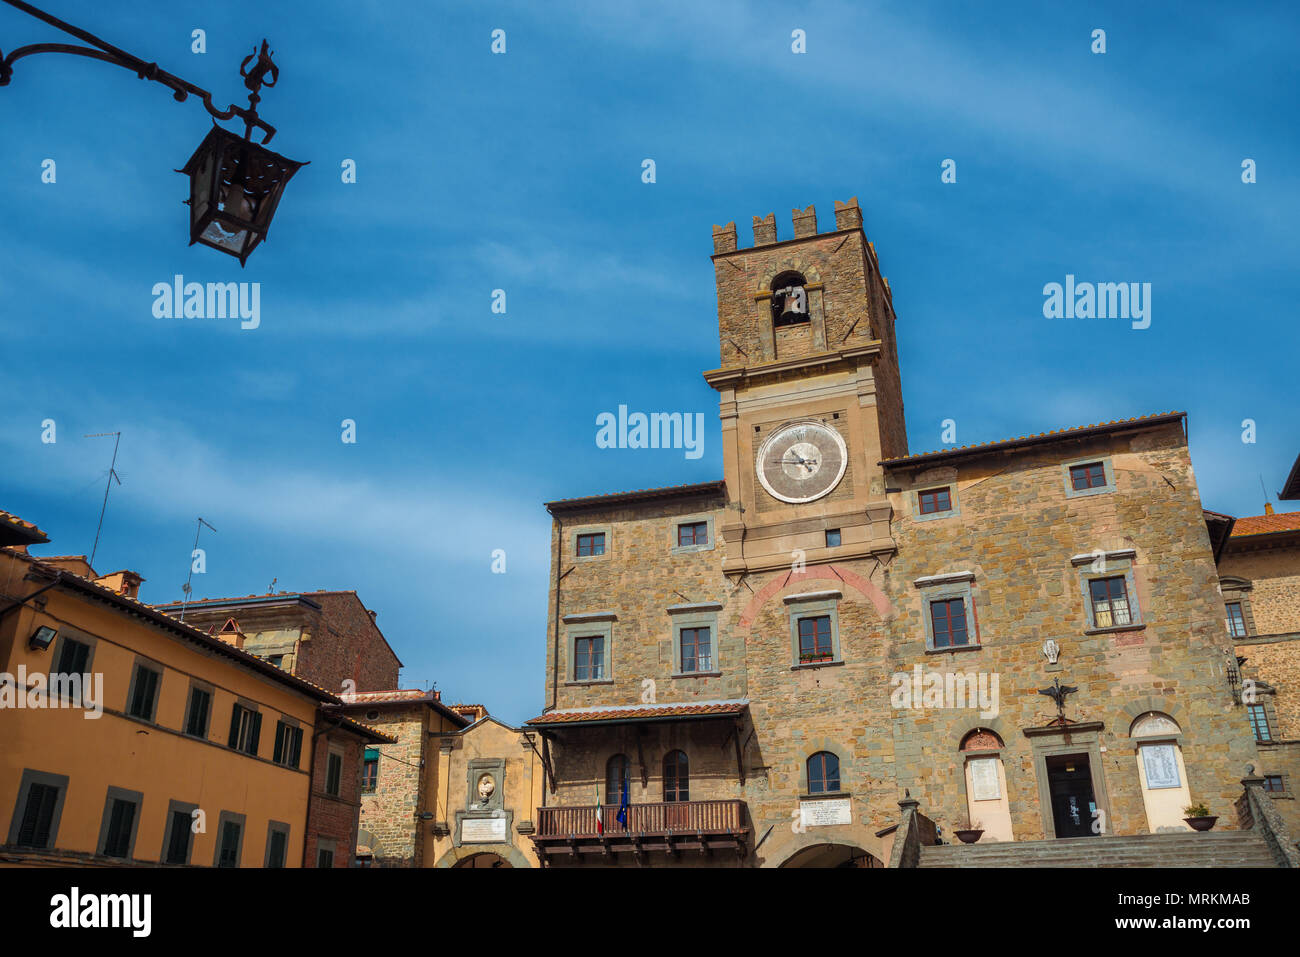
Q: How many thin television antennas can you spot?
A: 2